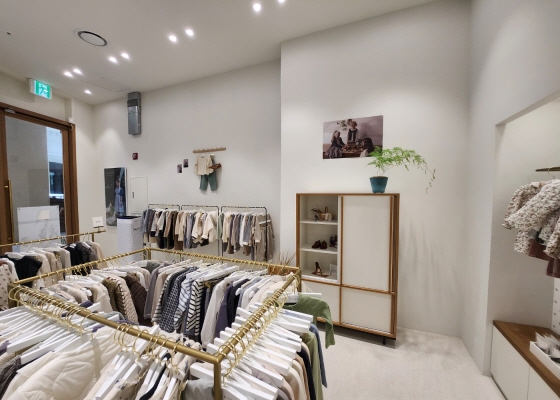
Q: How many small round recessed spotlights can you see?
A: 9